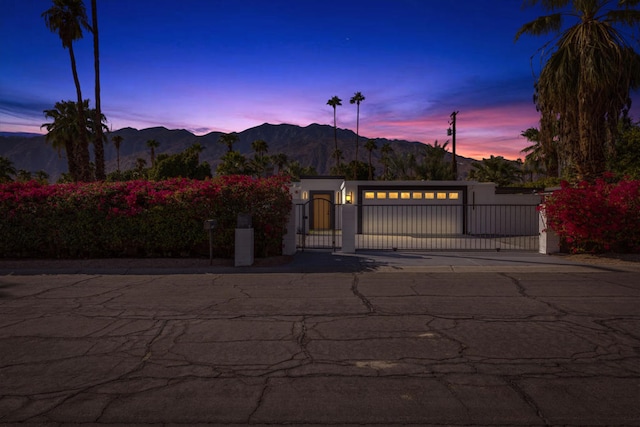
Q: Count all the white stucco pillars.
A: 4